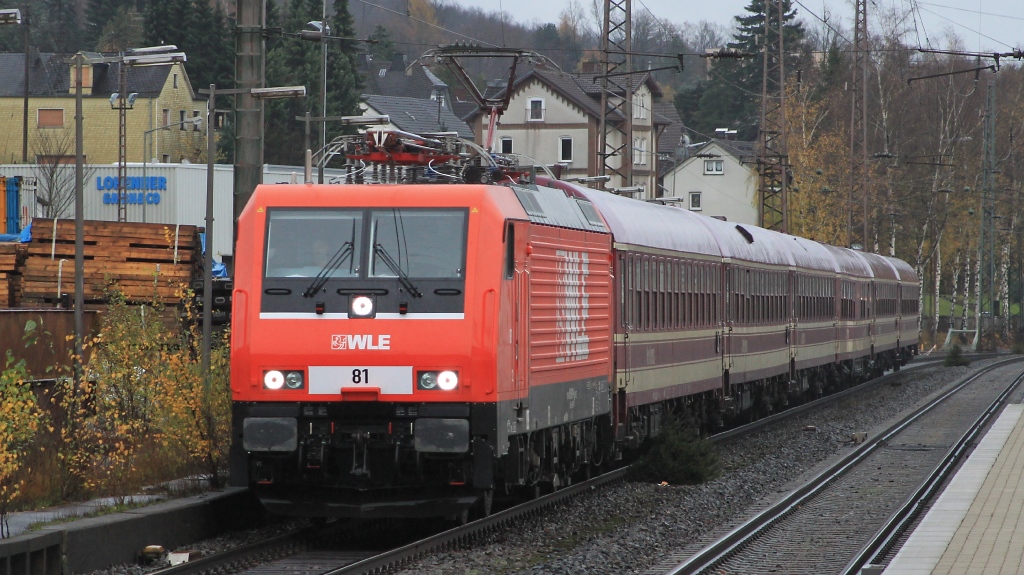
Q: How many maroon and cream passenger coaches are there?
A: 6